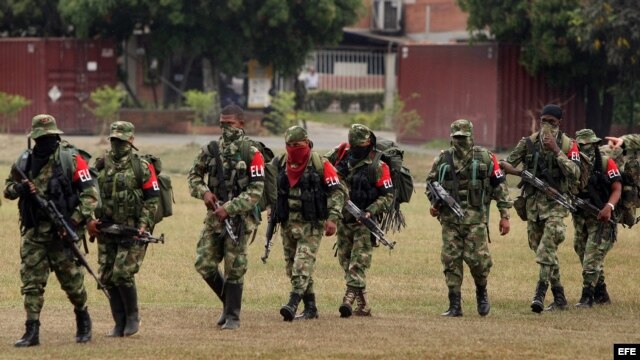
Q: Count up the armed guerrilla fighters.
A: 8